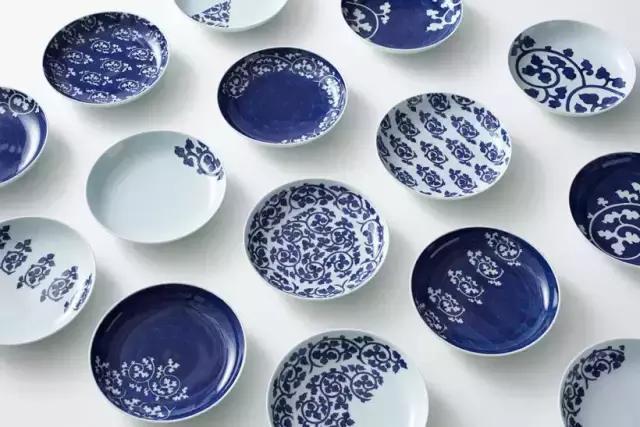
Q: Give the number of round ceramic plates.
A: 15